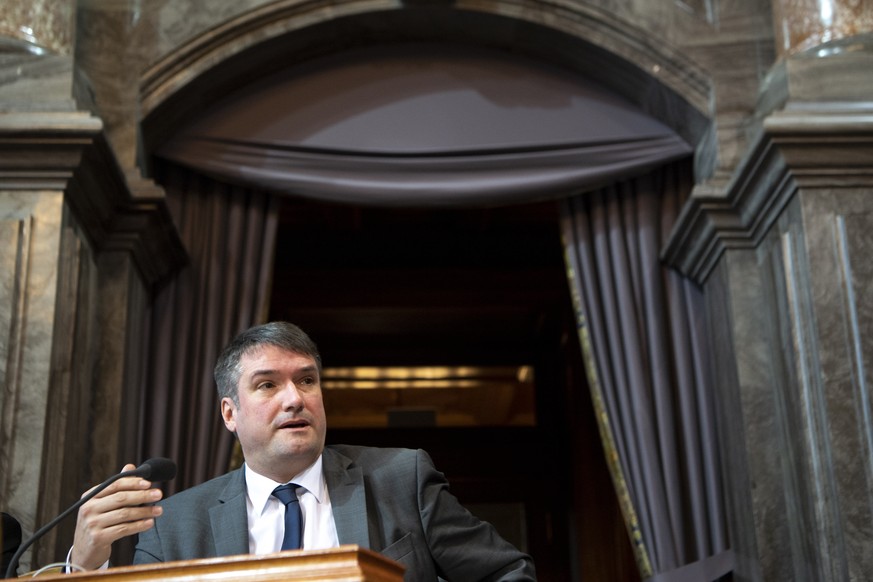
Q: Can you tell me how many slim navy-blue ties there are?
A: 1